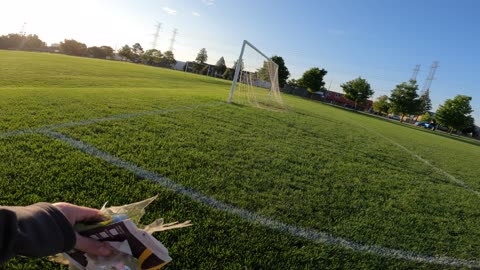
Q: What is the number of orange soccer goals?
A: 0